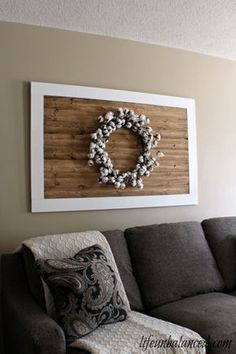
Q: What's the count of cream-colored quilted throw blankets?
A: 1